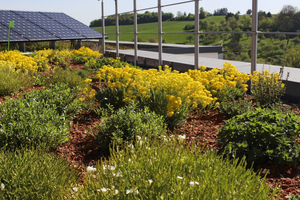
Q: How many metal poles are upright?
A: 6